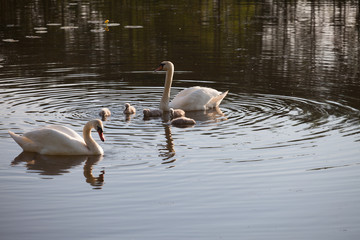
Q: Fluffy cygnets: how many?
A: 5